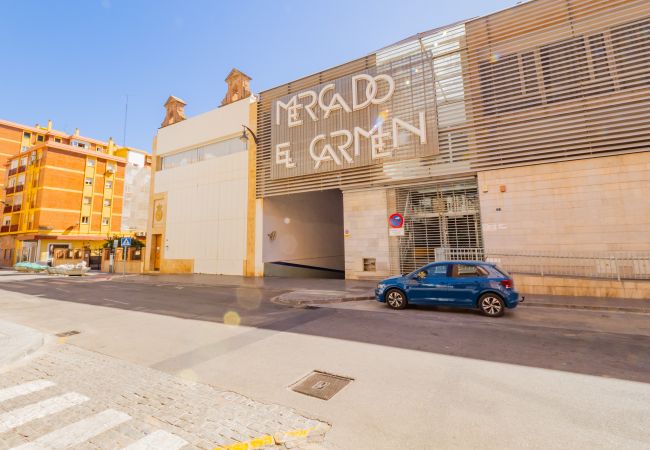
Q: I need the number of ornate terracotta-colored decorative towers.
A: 2